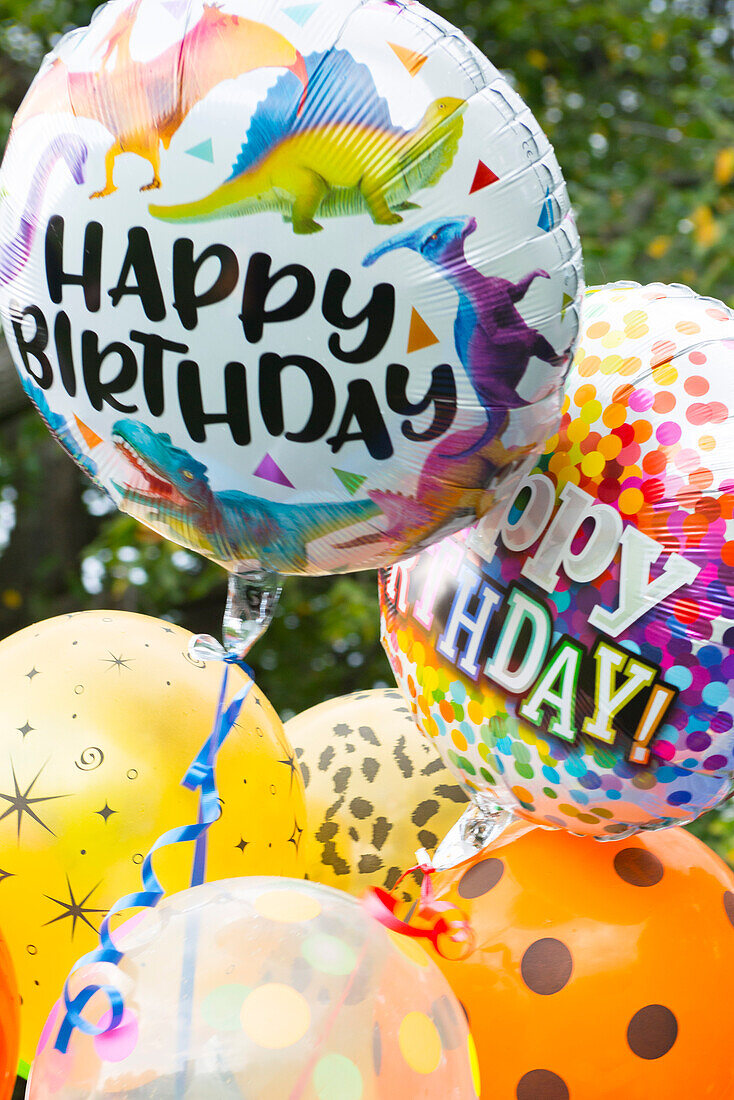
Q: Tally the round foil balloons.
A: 2